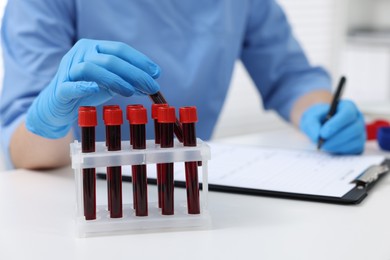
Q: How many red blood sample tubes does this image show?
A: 10